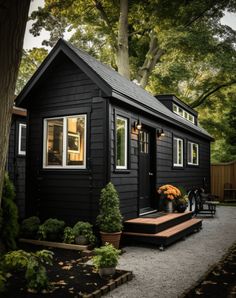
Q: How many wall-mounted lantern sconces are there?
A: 2